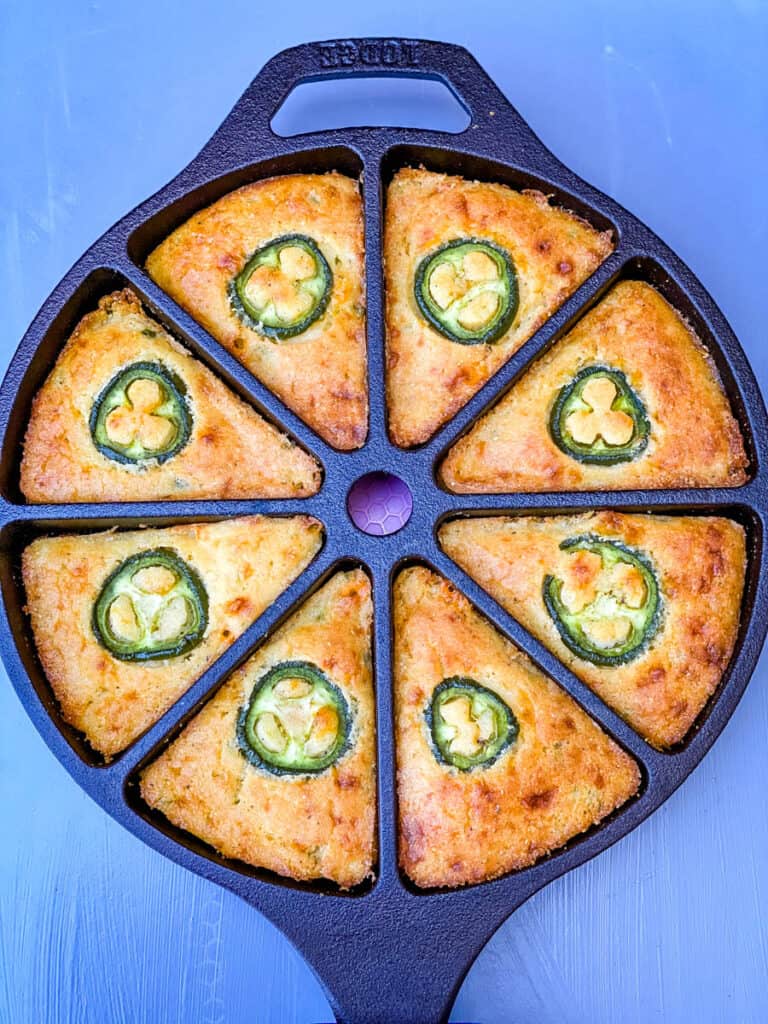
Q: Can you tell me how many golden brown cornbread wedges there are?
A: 8